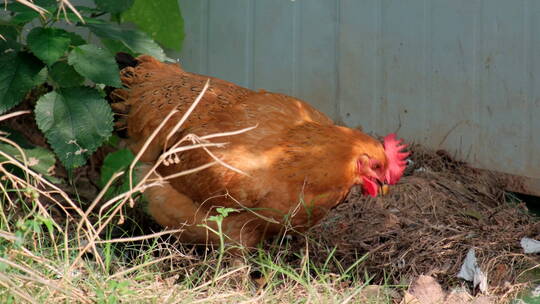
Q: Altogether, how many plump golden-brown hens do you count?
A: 1